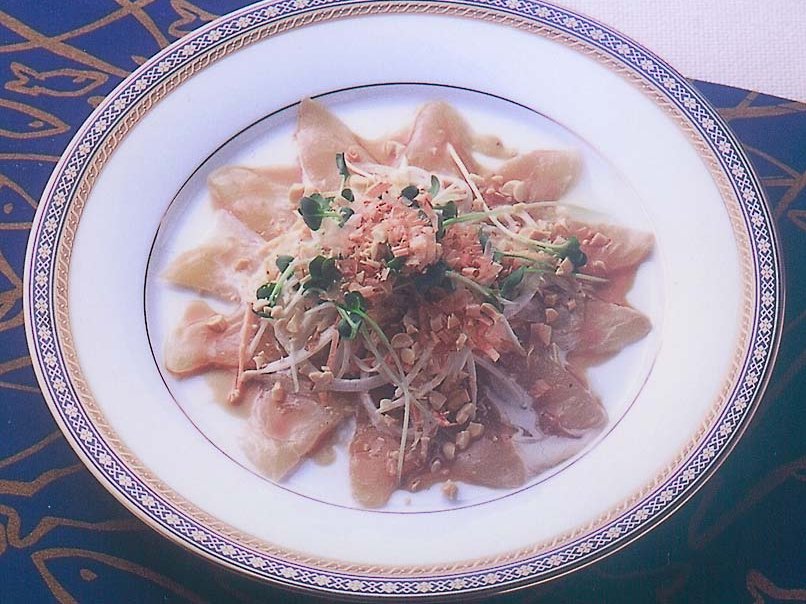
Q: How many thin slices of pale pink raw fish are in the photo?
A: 12